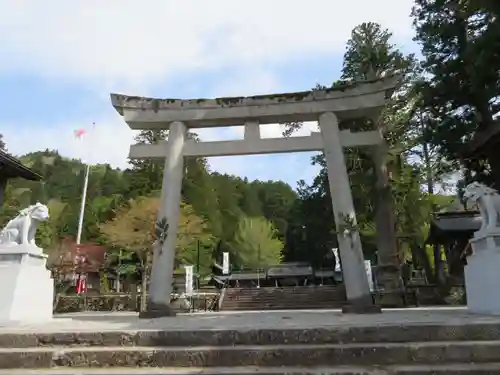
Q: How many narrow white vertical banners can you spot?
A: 4